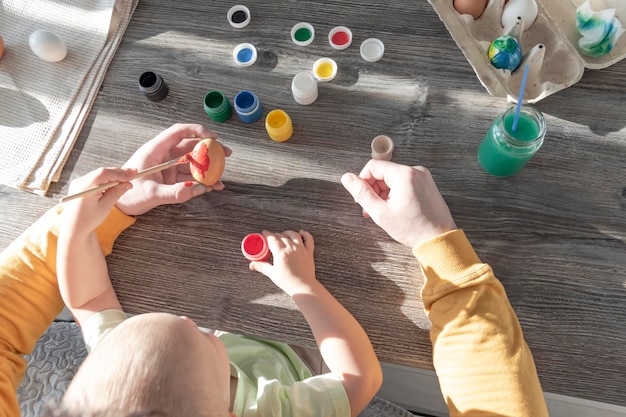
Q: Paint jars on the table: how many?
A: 6